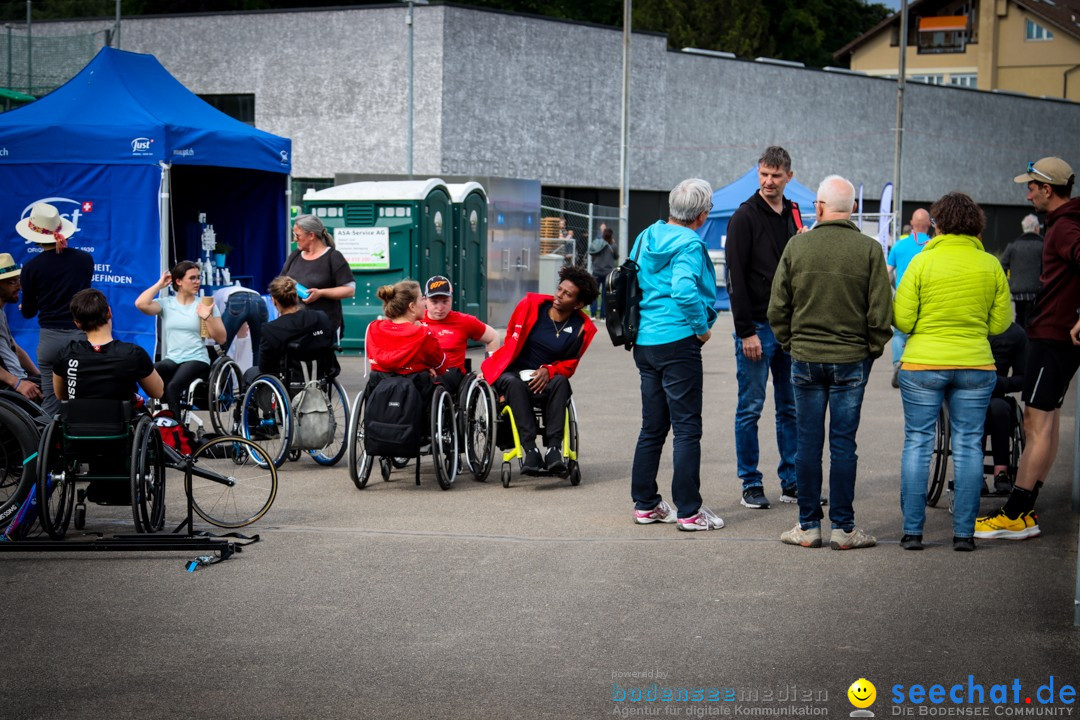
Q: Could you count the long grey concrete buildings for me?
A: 1